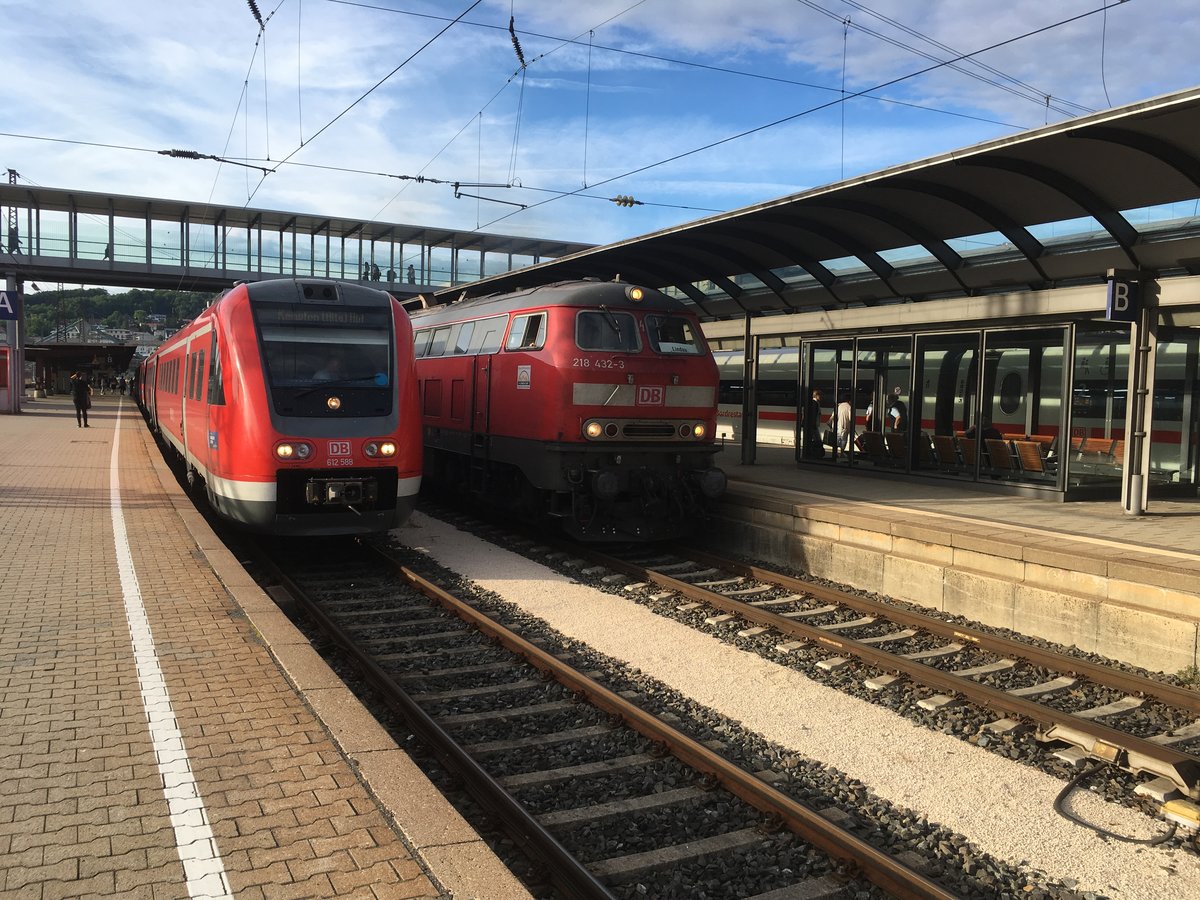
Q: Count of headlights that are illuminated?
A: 6